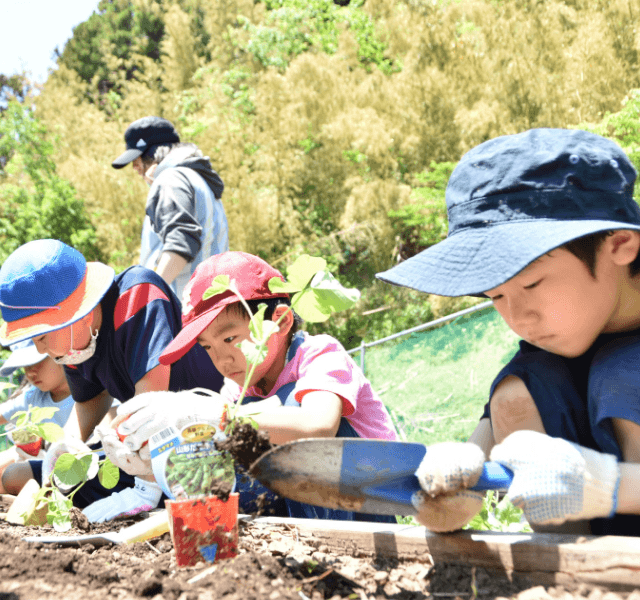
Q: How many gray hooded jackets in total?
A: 1